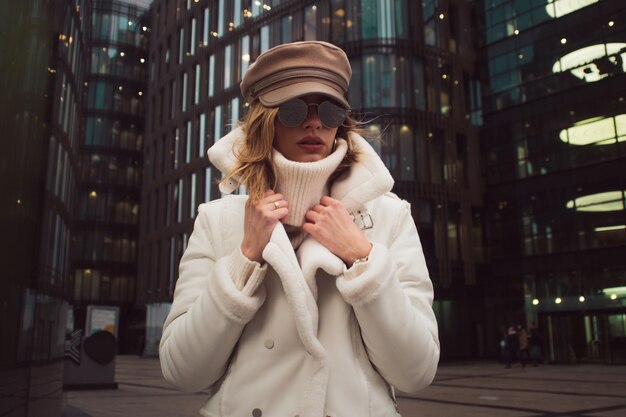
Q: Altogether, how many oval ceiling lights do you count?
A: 4